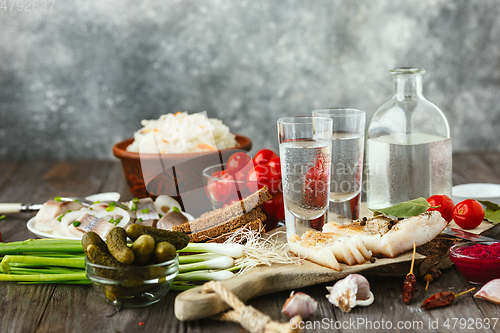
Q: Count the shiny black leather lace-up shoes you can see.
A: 0